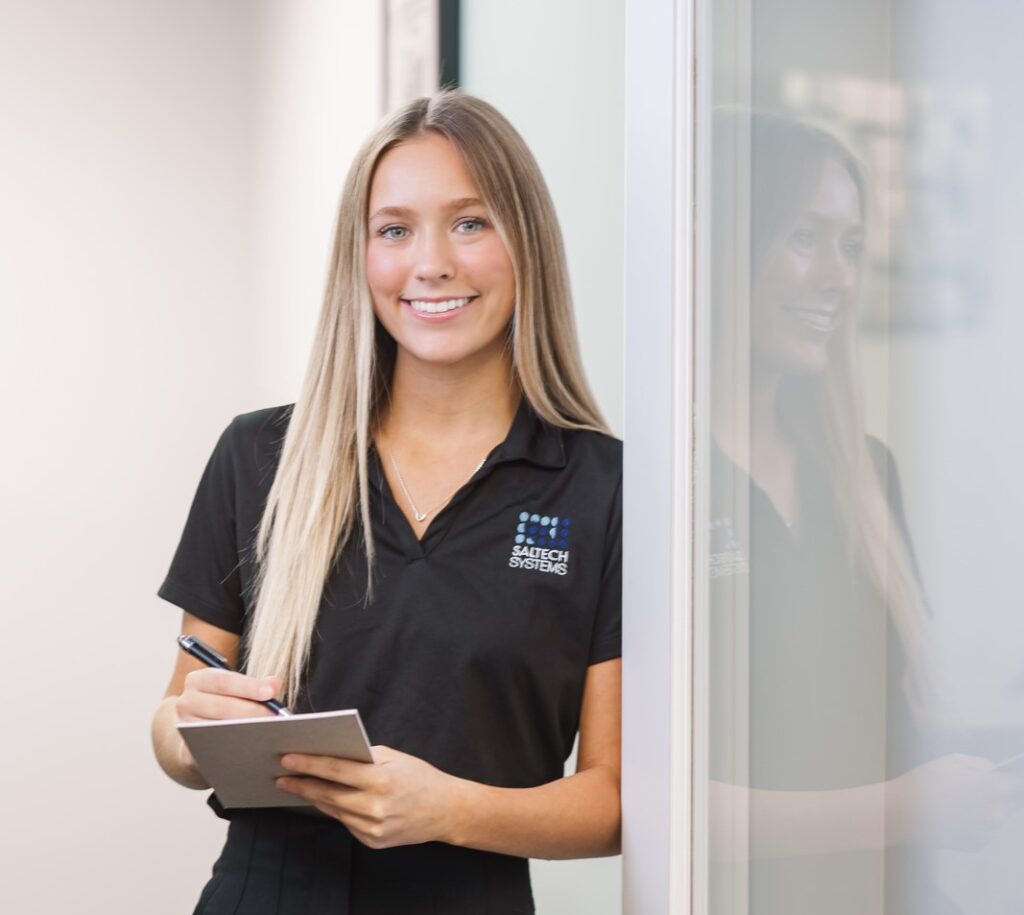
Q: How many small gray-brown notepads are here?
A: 1